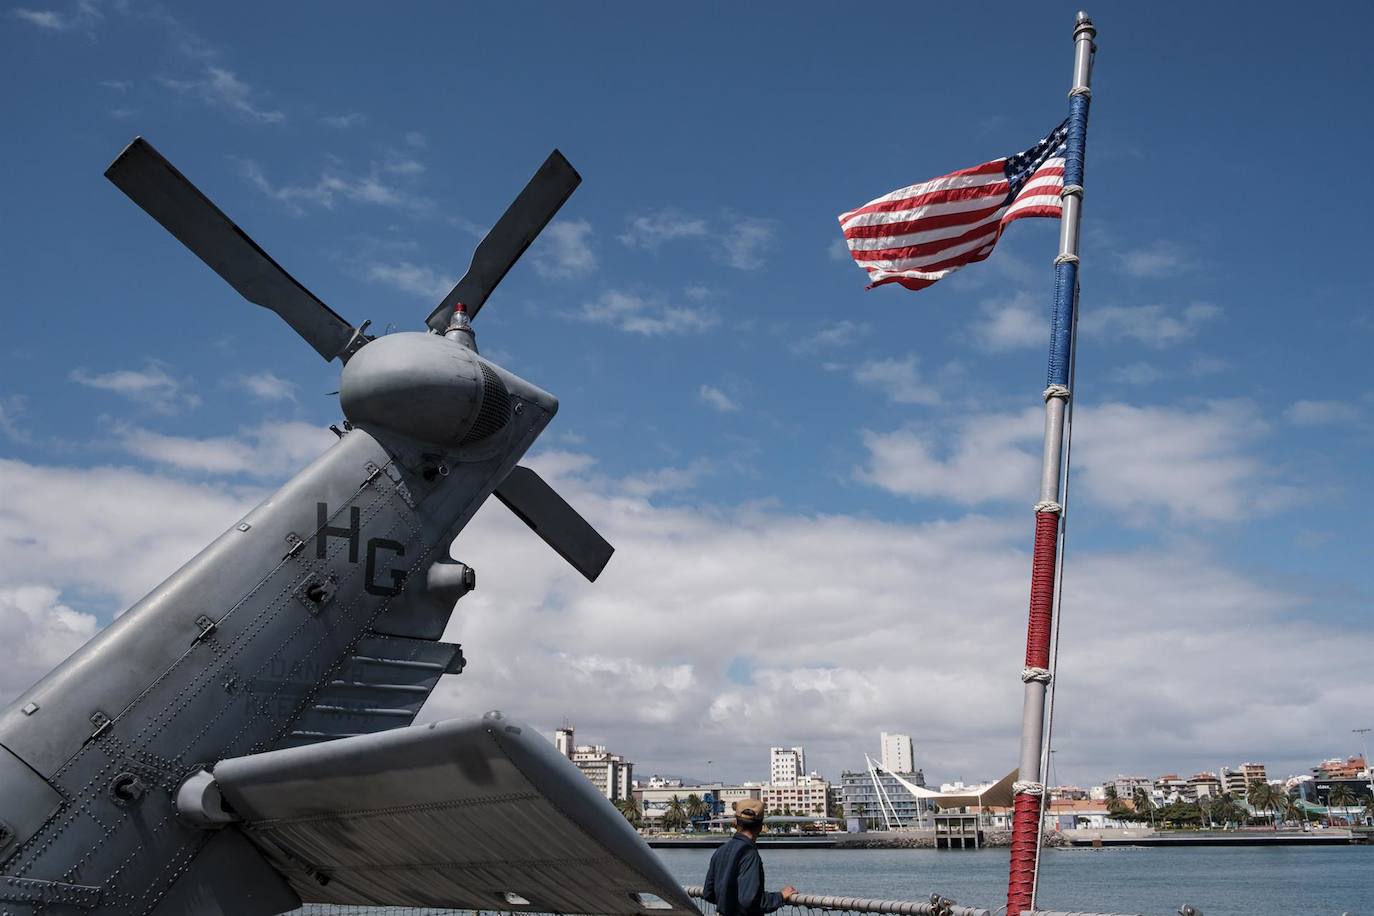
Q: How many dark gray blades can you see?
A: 3